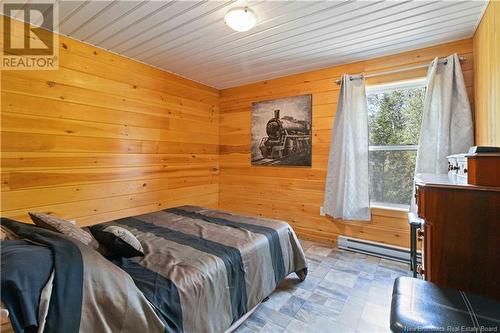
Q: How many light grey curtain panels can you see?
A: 2